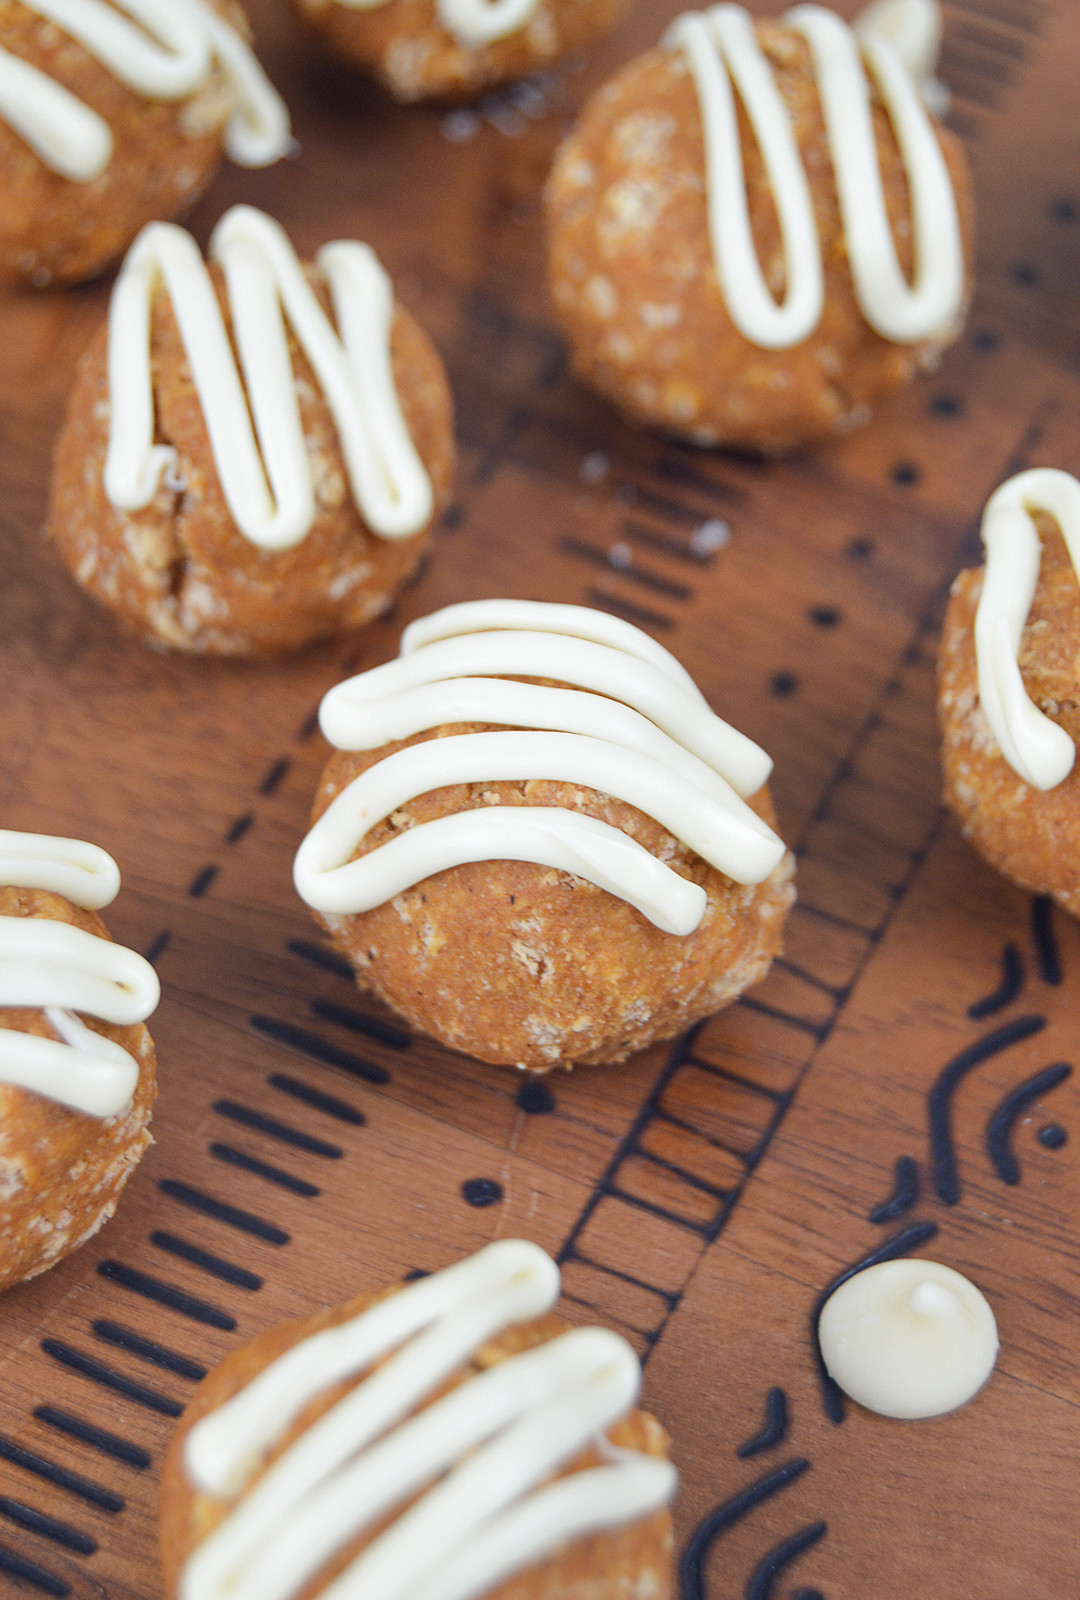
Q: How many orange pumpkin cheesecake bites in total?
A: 8